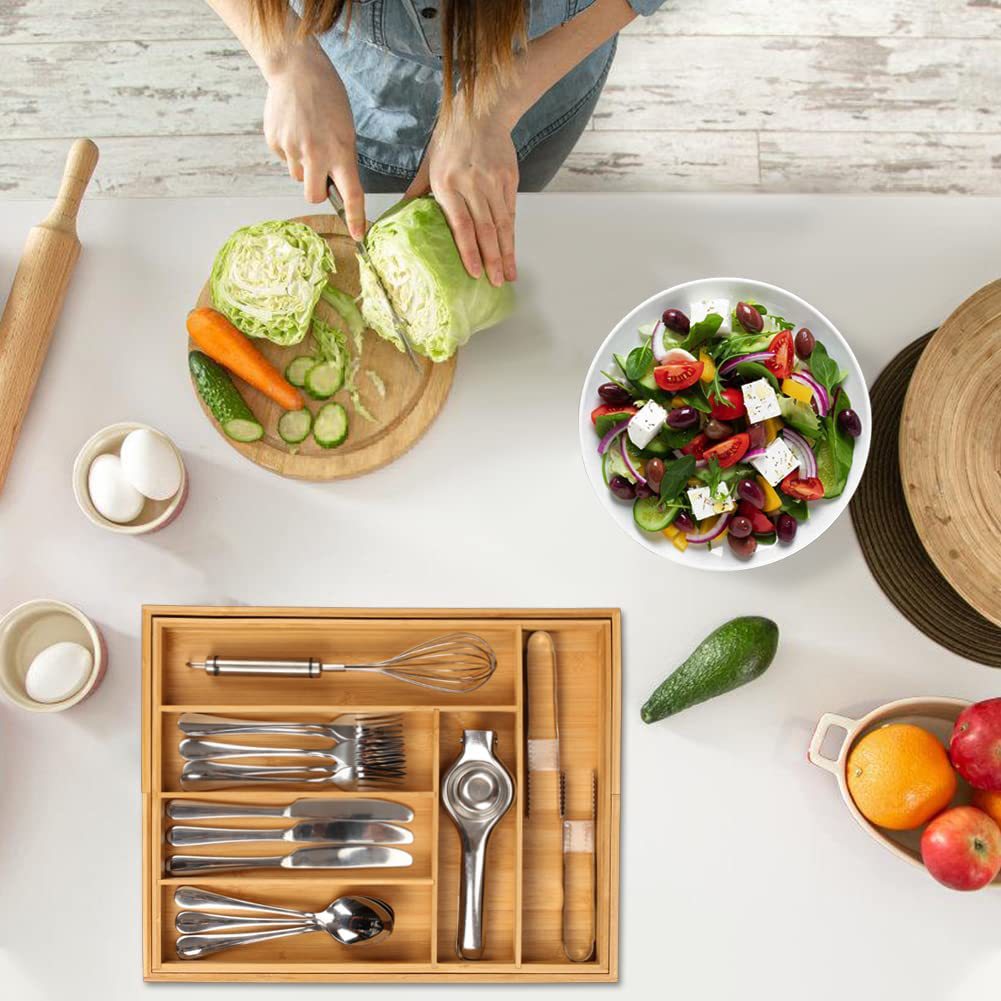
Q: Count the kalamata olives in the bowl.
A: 15